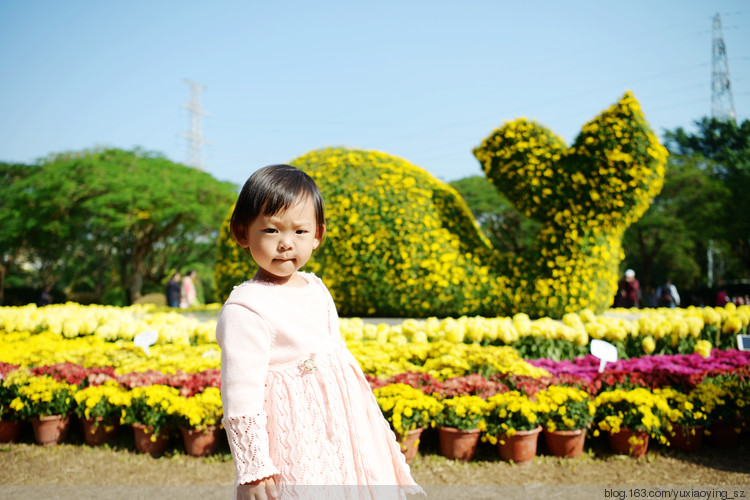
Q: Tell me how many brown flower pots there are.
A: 12